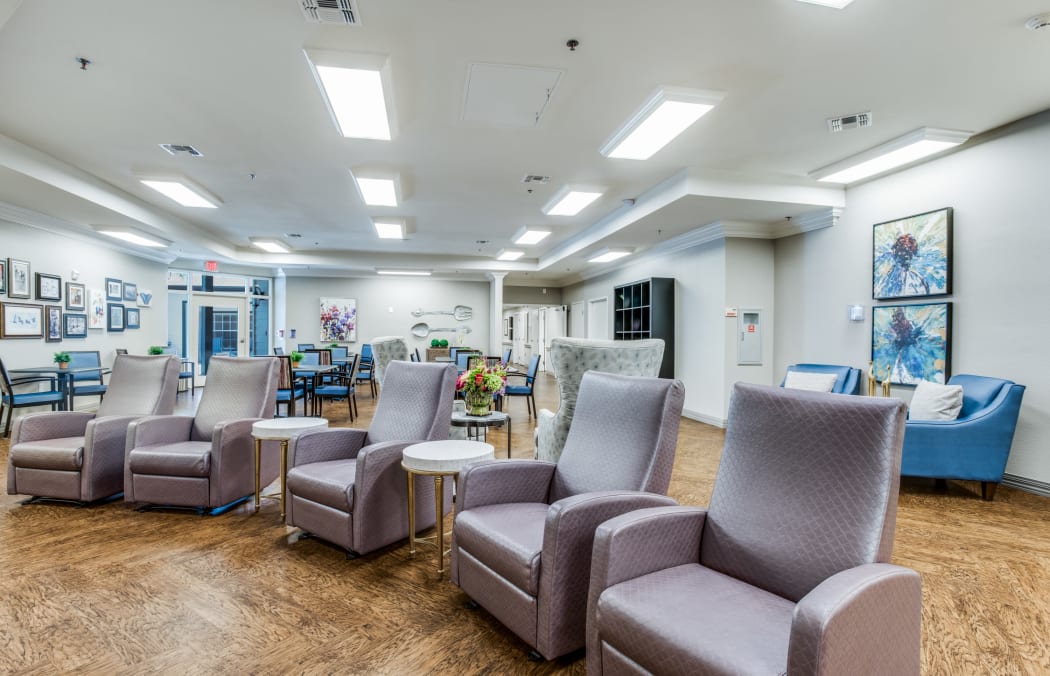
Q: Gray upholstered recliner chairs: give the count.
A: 5